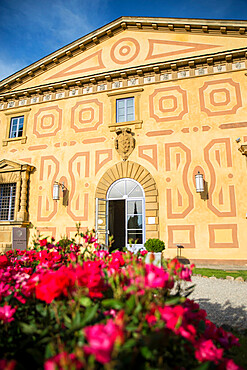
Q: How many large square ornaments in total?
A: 4